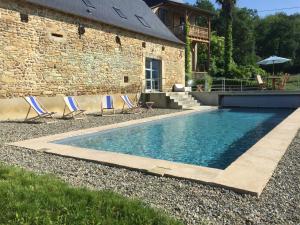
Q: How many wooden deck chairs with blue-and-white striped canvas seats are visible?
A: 4